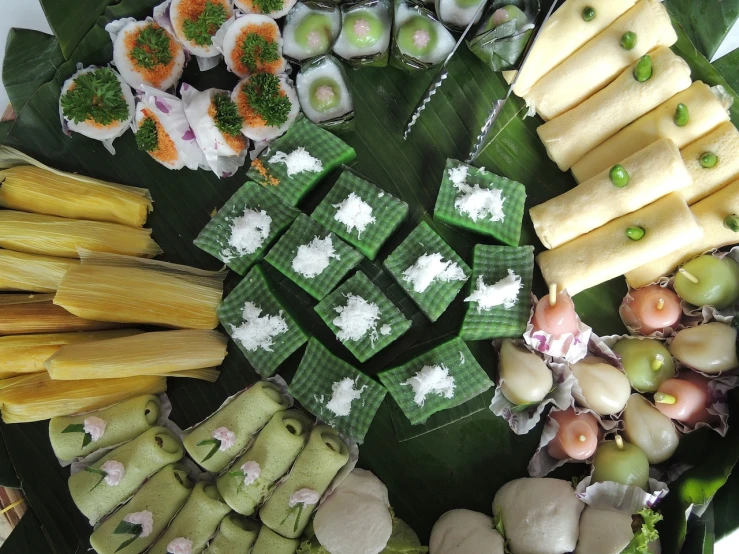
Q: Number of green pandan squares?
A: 11